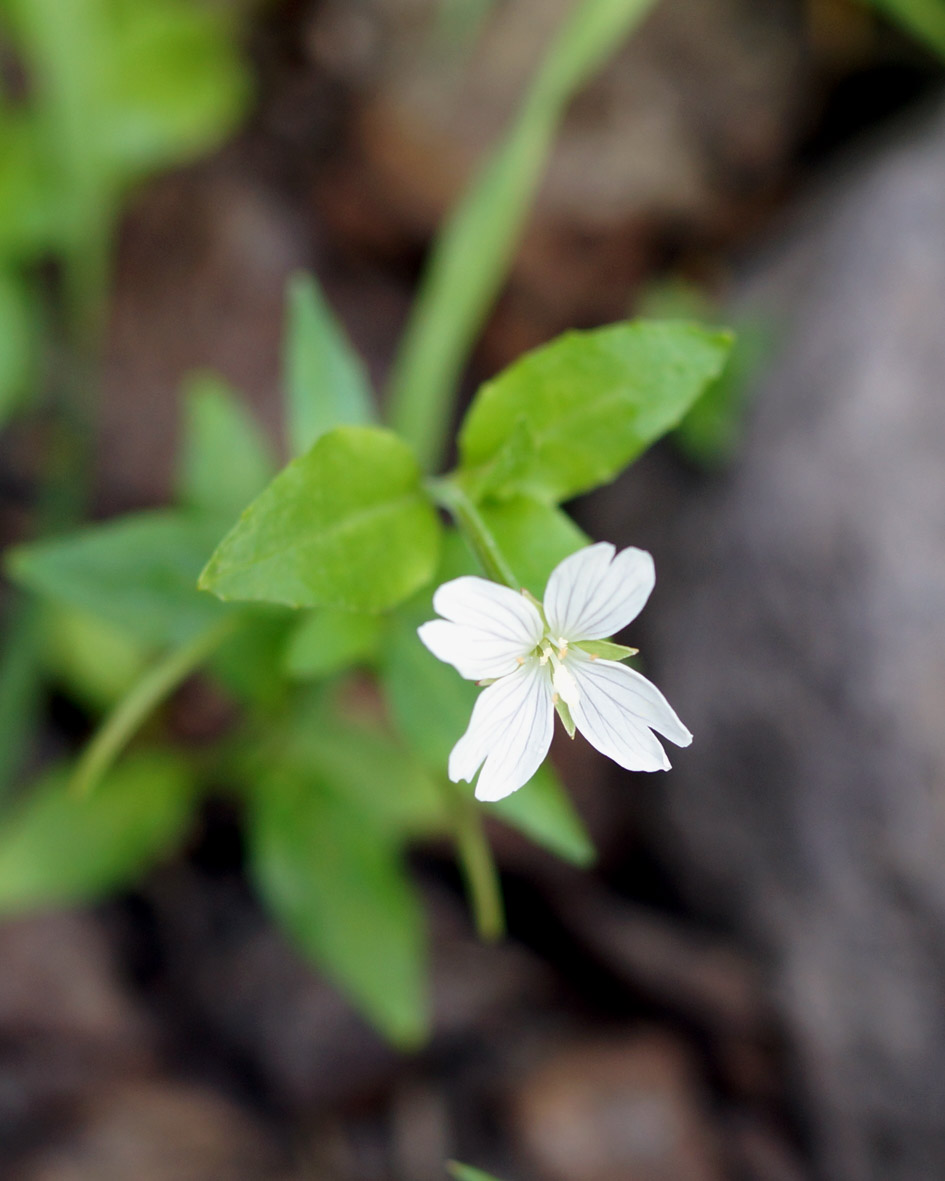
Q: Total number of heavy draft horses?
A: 0